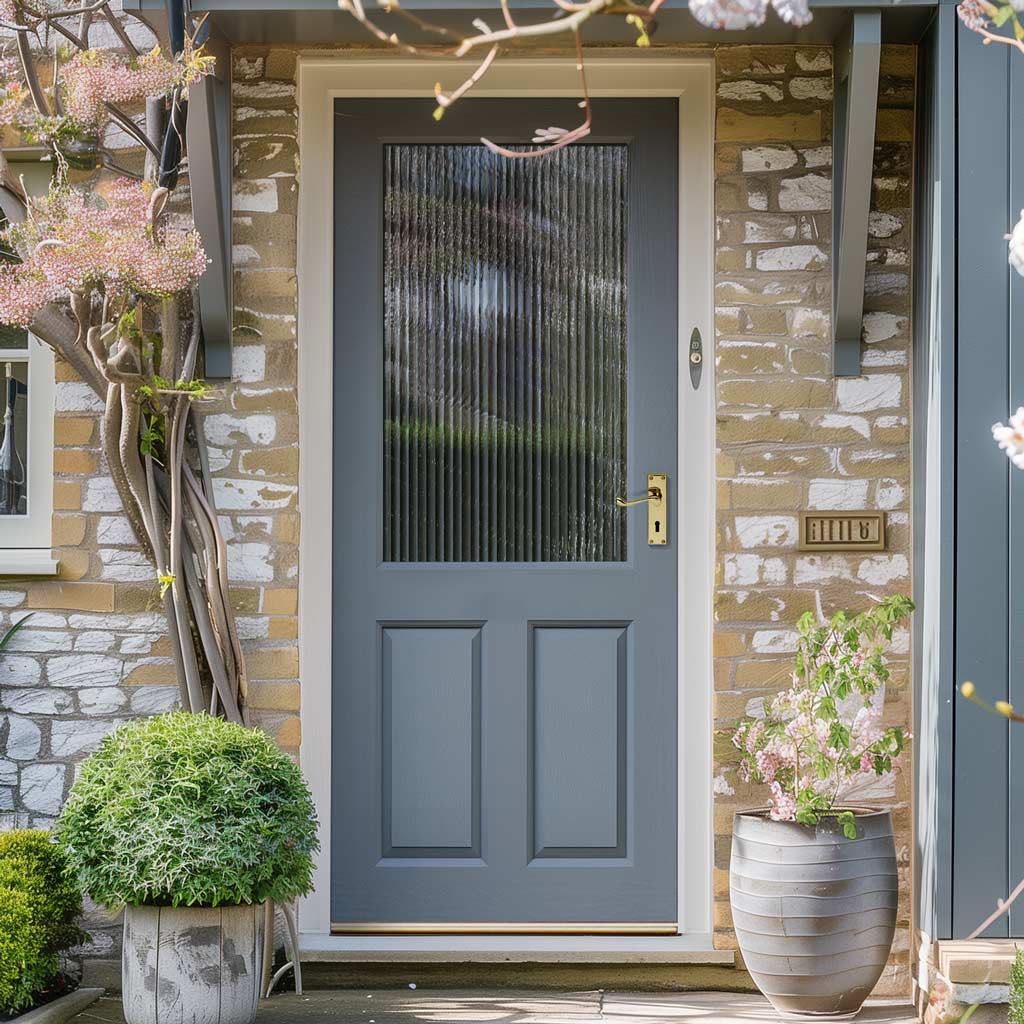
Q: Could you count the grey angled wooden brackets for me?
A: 2